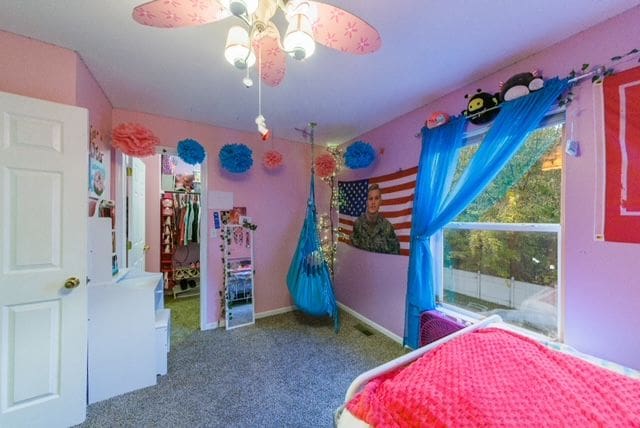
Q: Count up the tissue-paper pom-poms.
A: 6